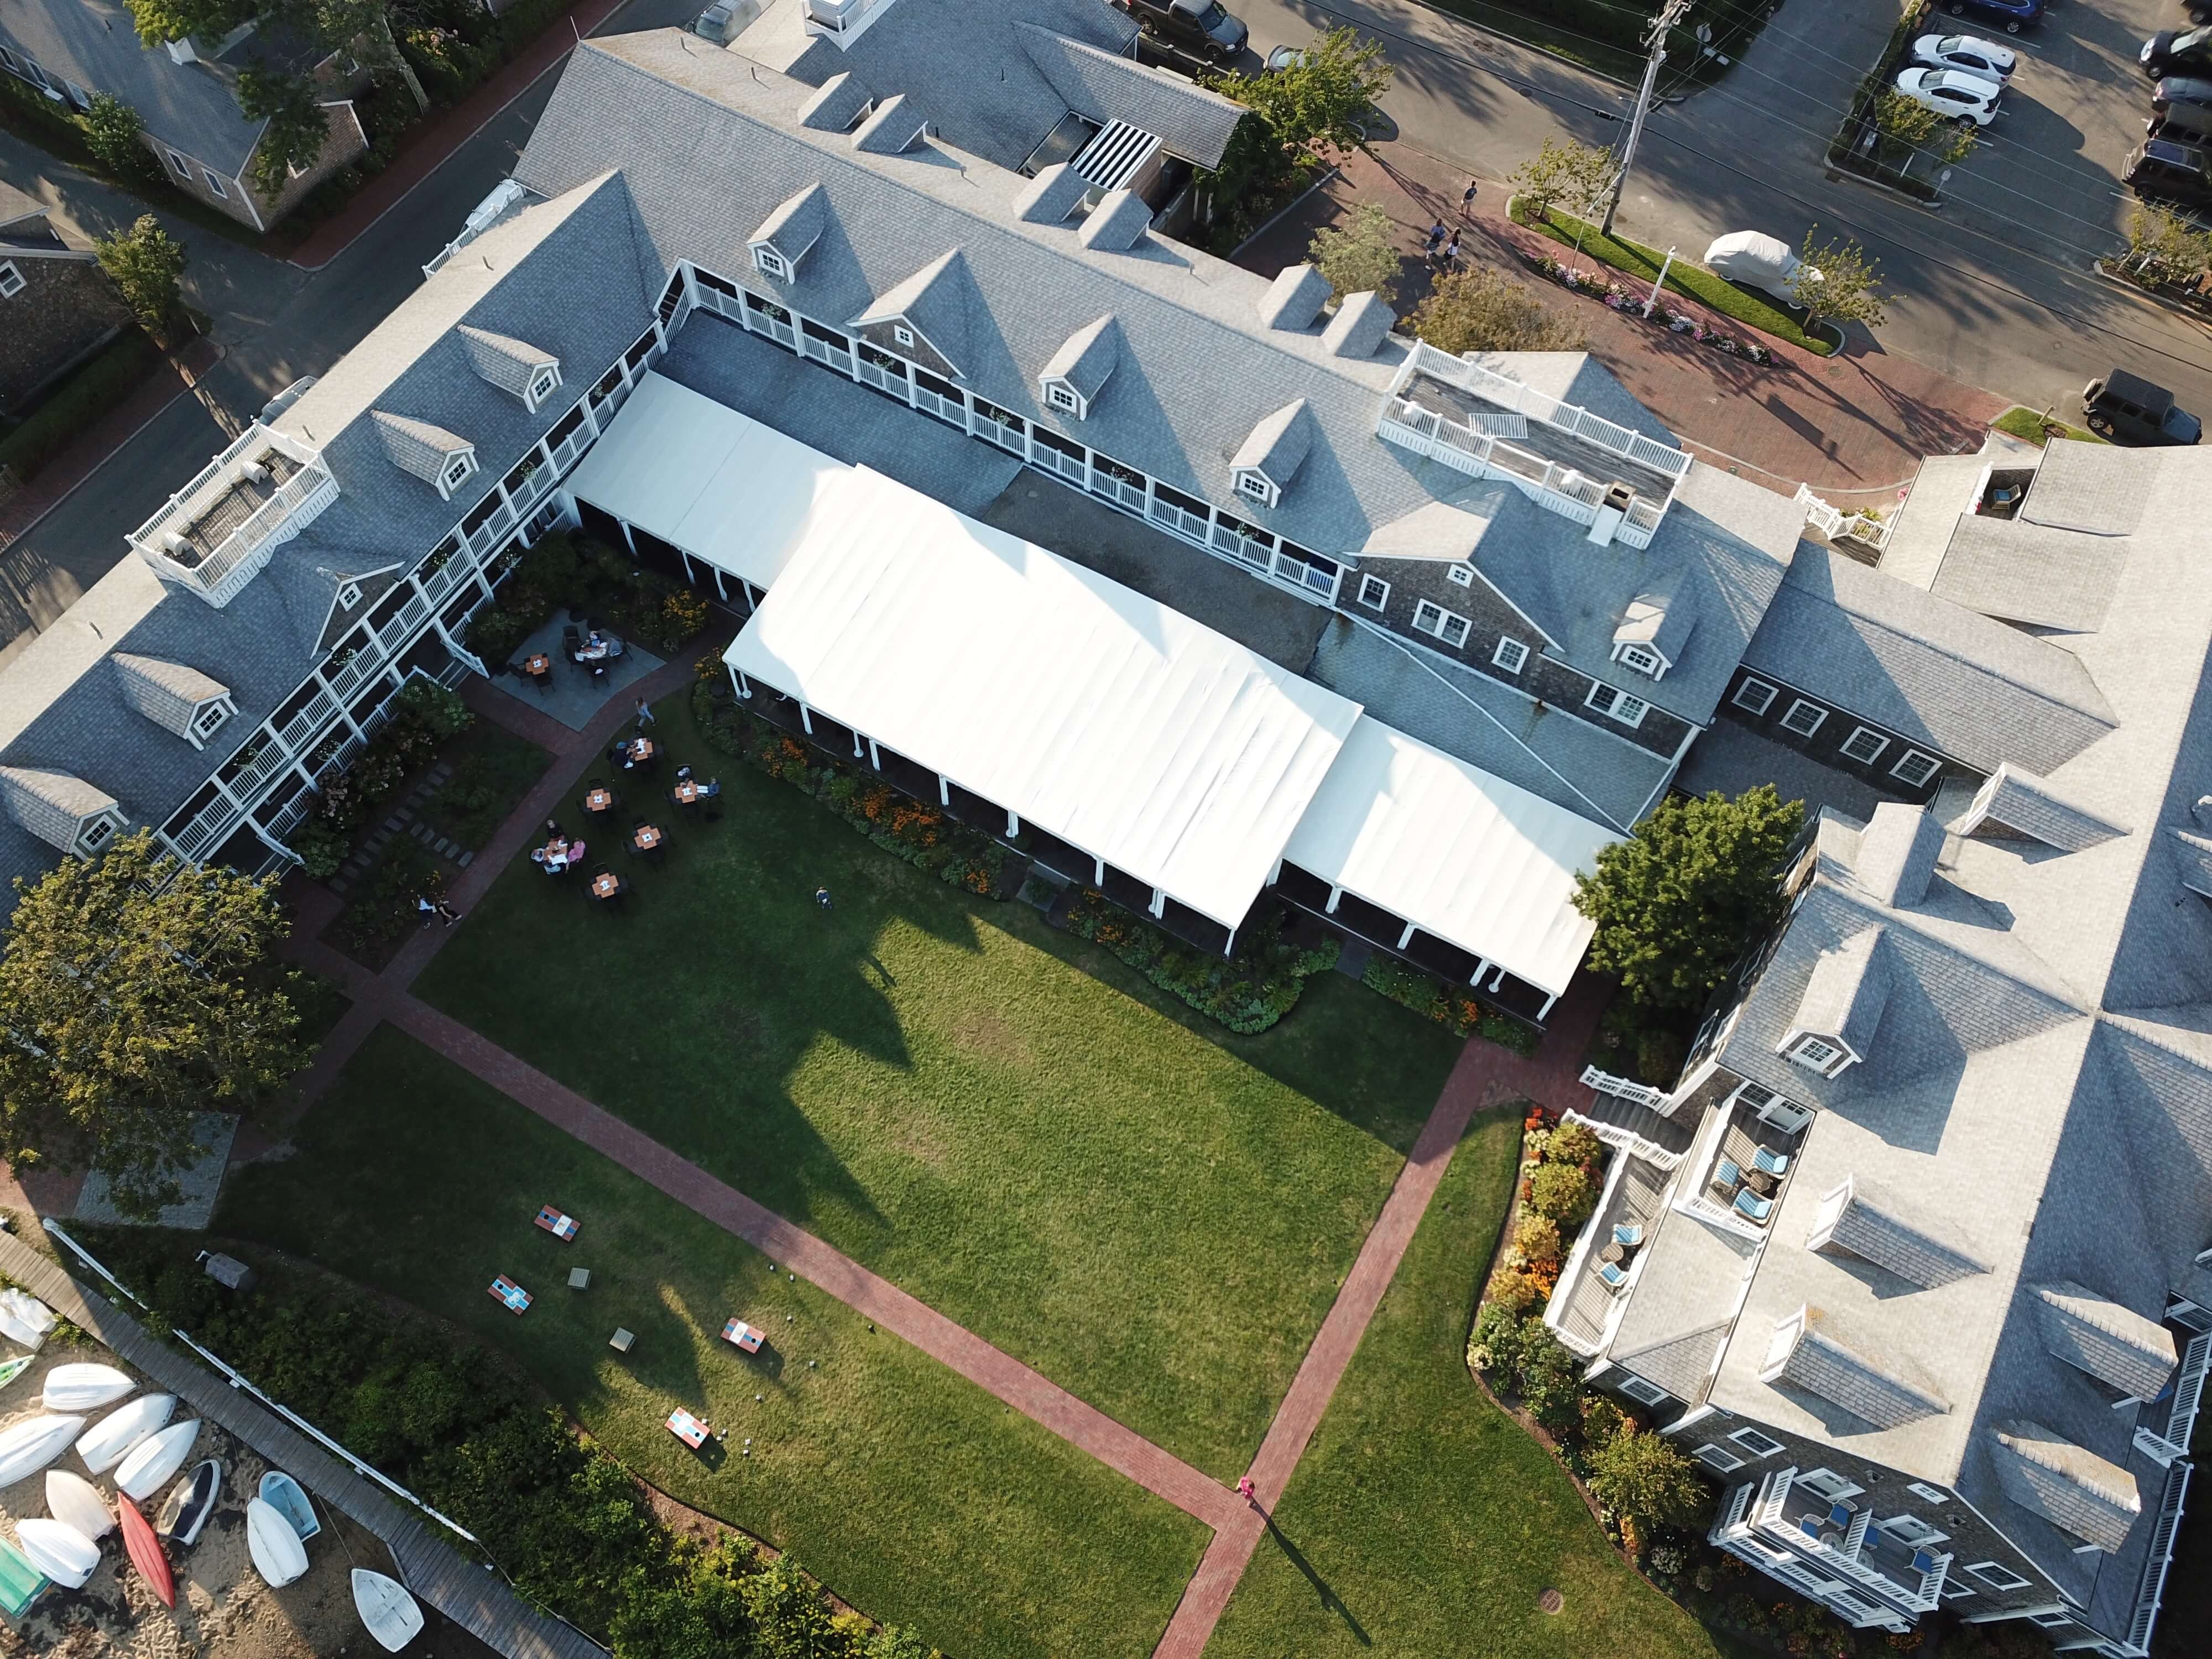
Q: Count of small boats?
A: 14